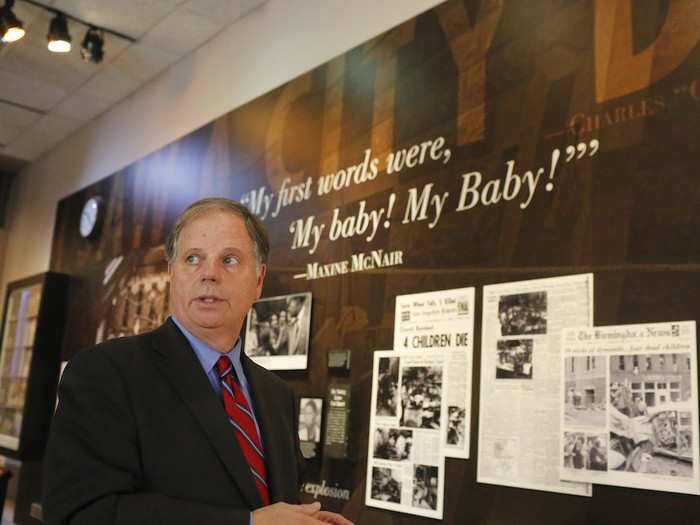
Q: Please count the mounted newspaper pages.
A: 4